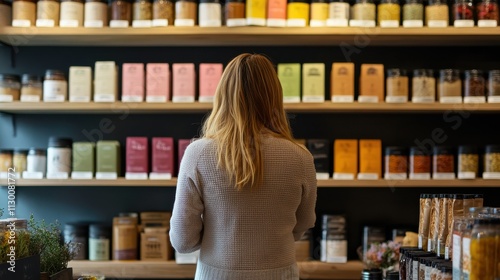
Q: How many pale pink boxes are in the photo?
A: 4